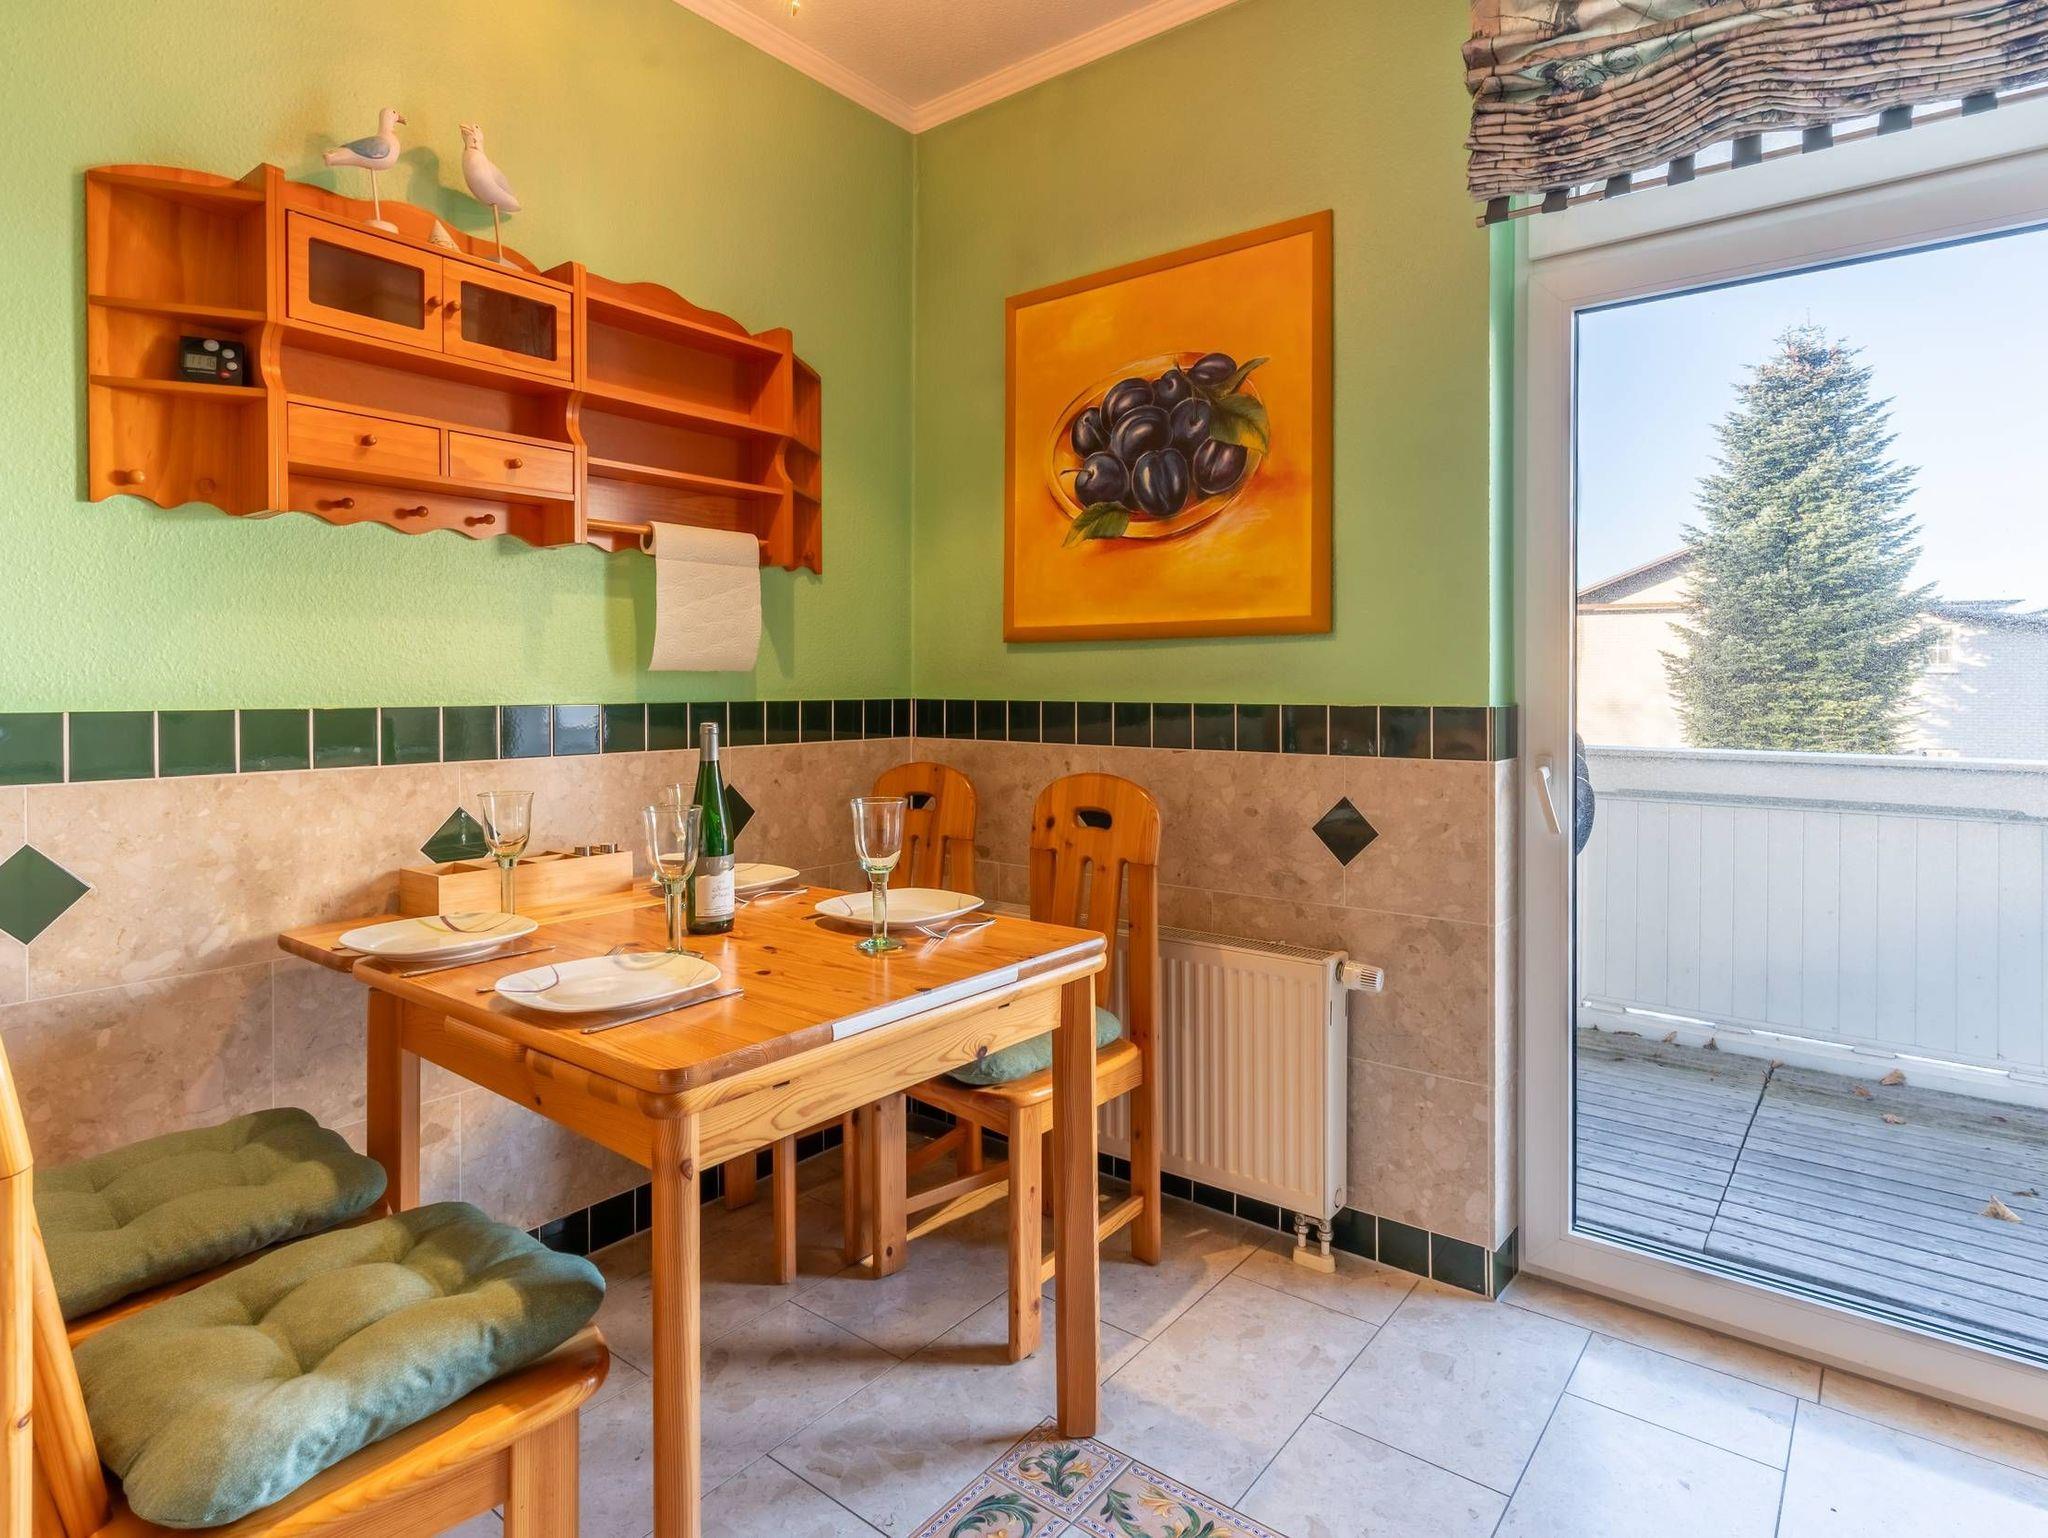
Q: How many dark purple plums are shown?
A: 9